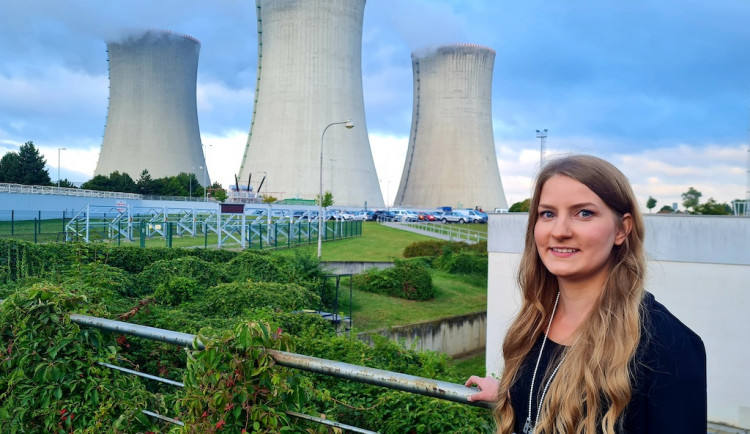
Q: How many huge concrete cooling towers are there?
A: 3